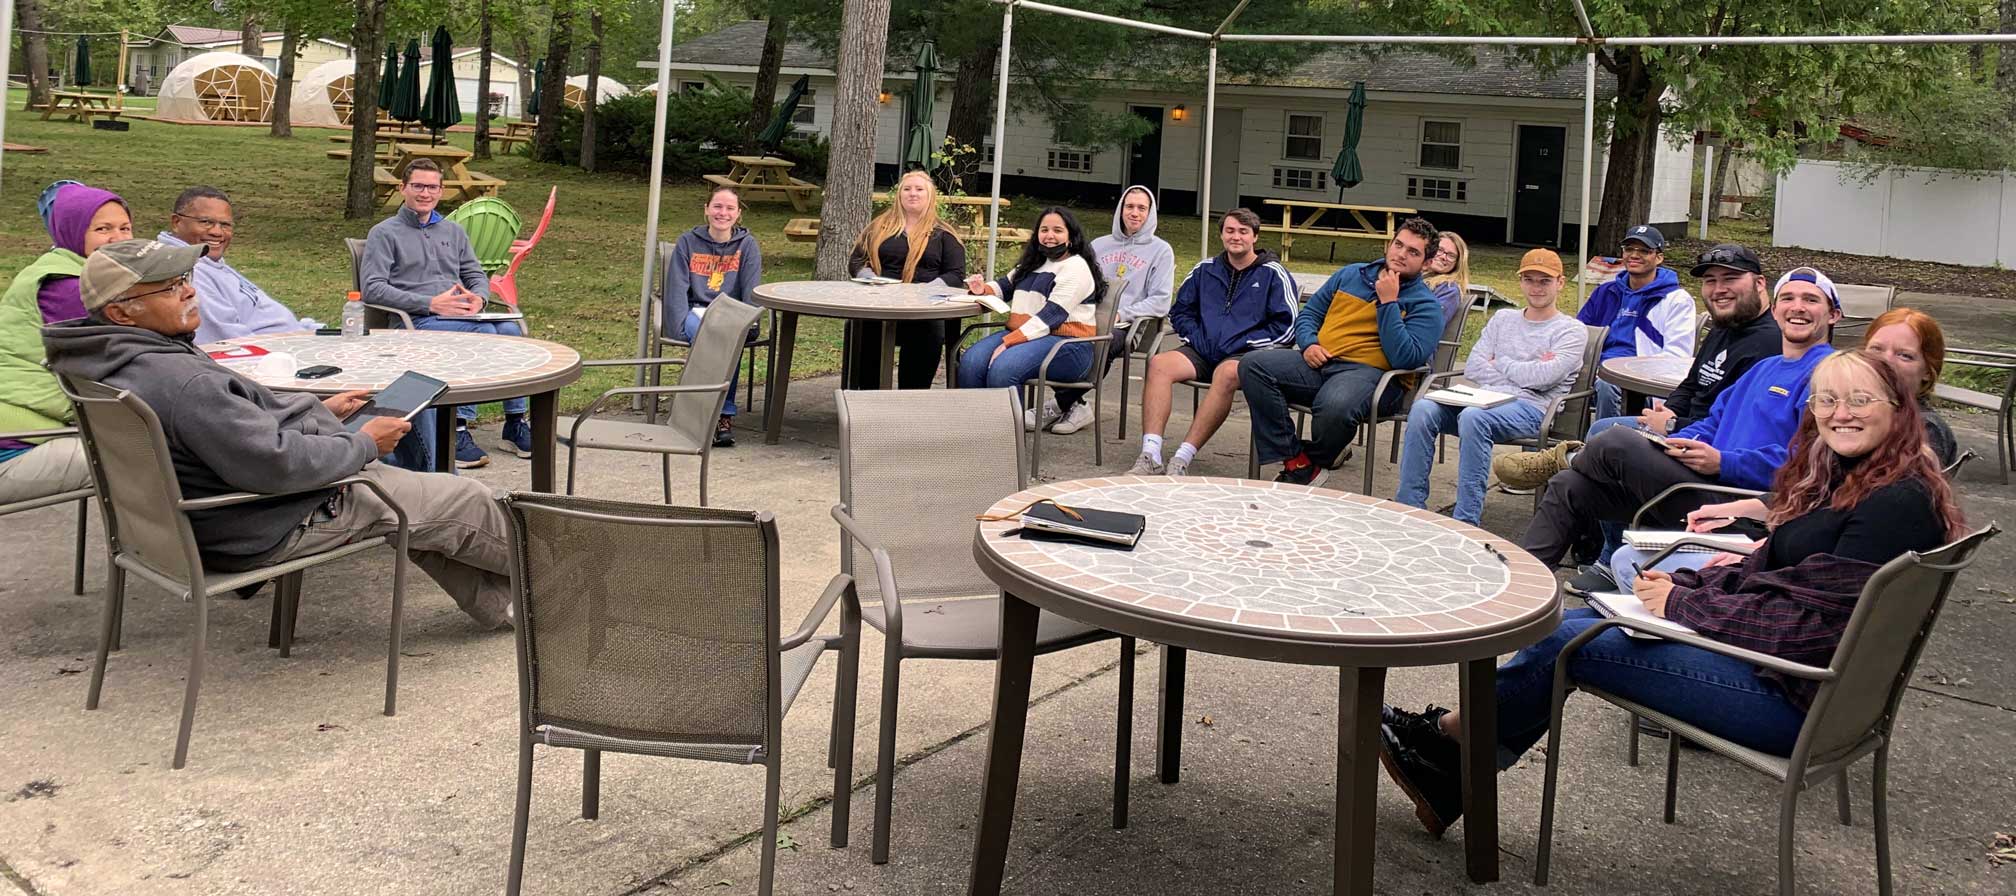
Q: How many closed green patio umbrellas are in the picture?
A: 8